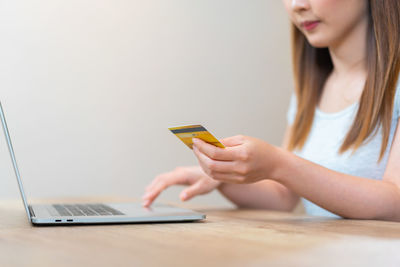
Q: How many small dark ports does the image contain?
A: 2